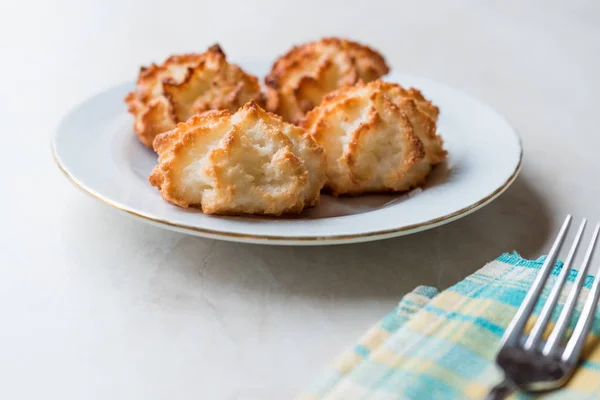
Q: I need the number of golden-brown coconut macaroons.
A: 4